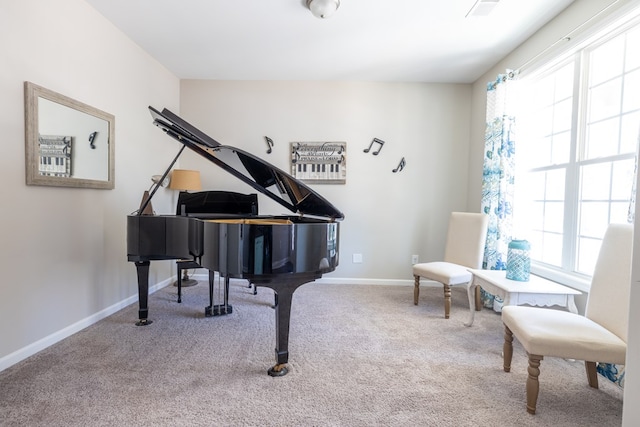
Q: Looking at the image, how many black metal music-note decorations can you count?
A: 3